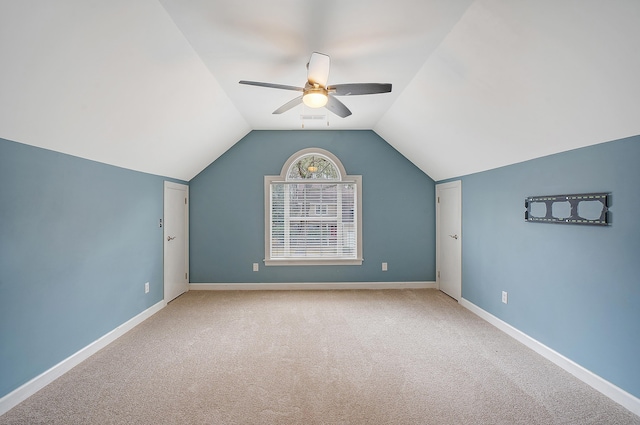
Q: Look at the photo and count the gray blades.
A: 4